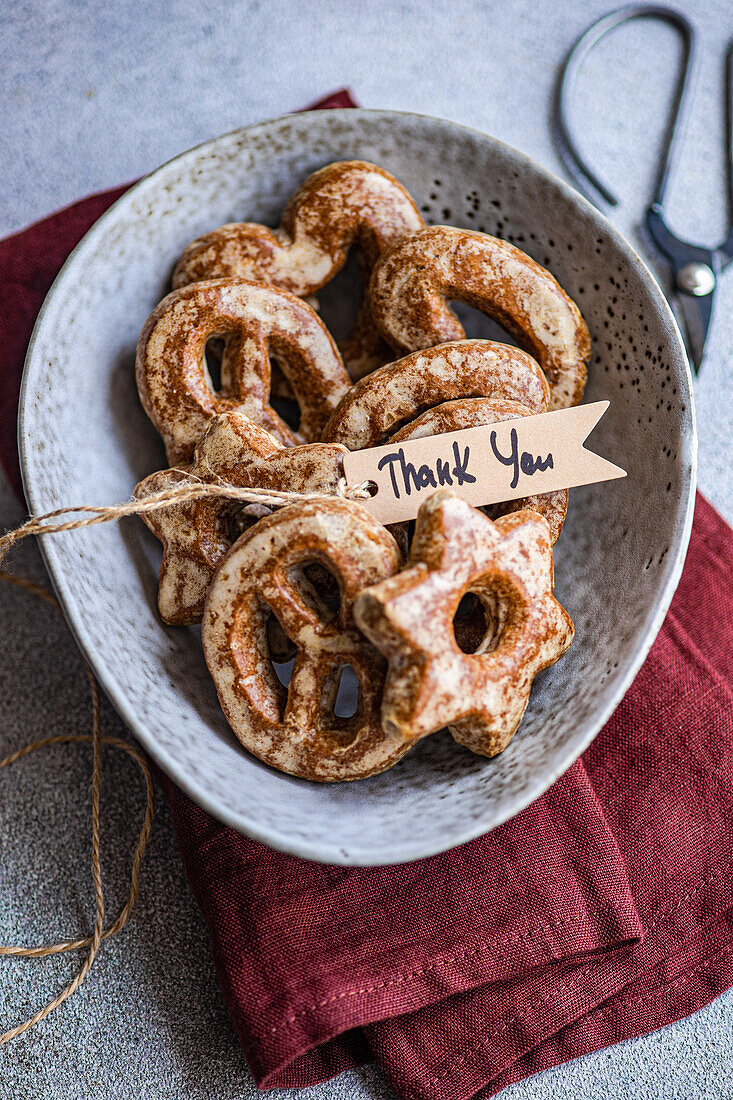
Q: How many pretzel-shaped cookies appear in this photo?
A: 2